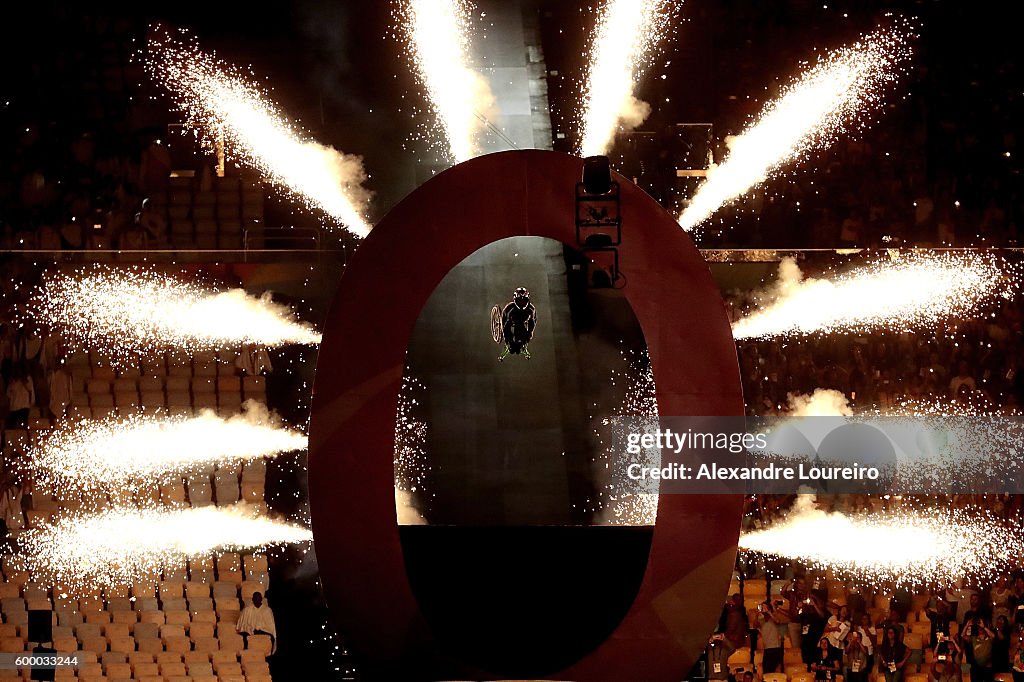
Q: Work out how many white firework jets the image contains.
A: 10